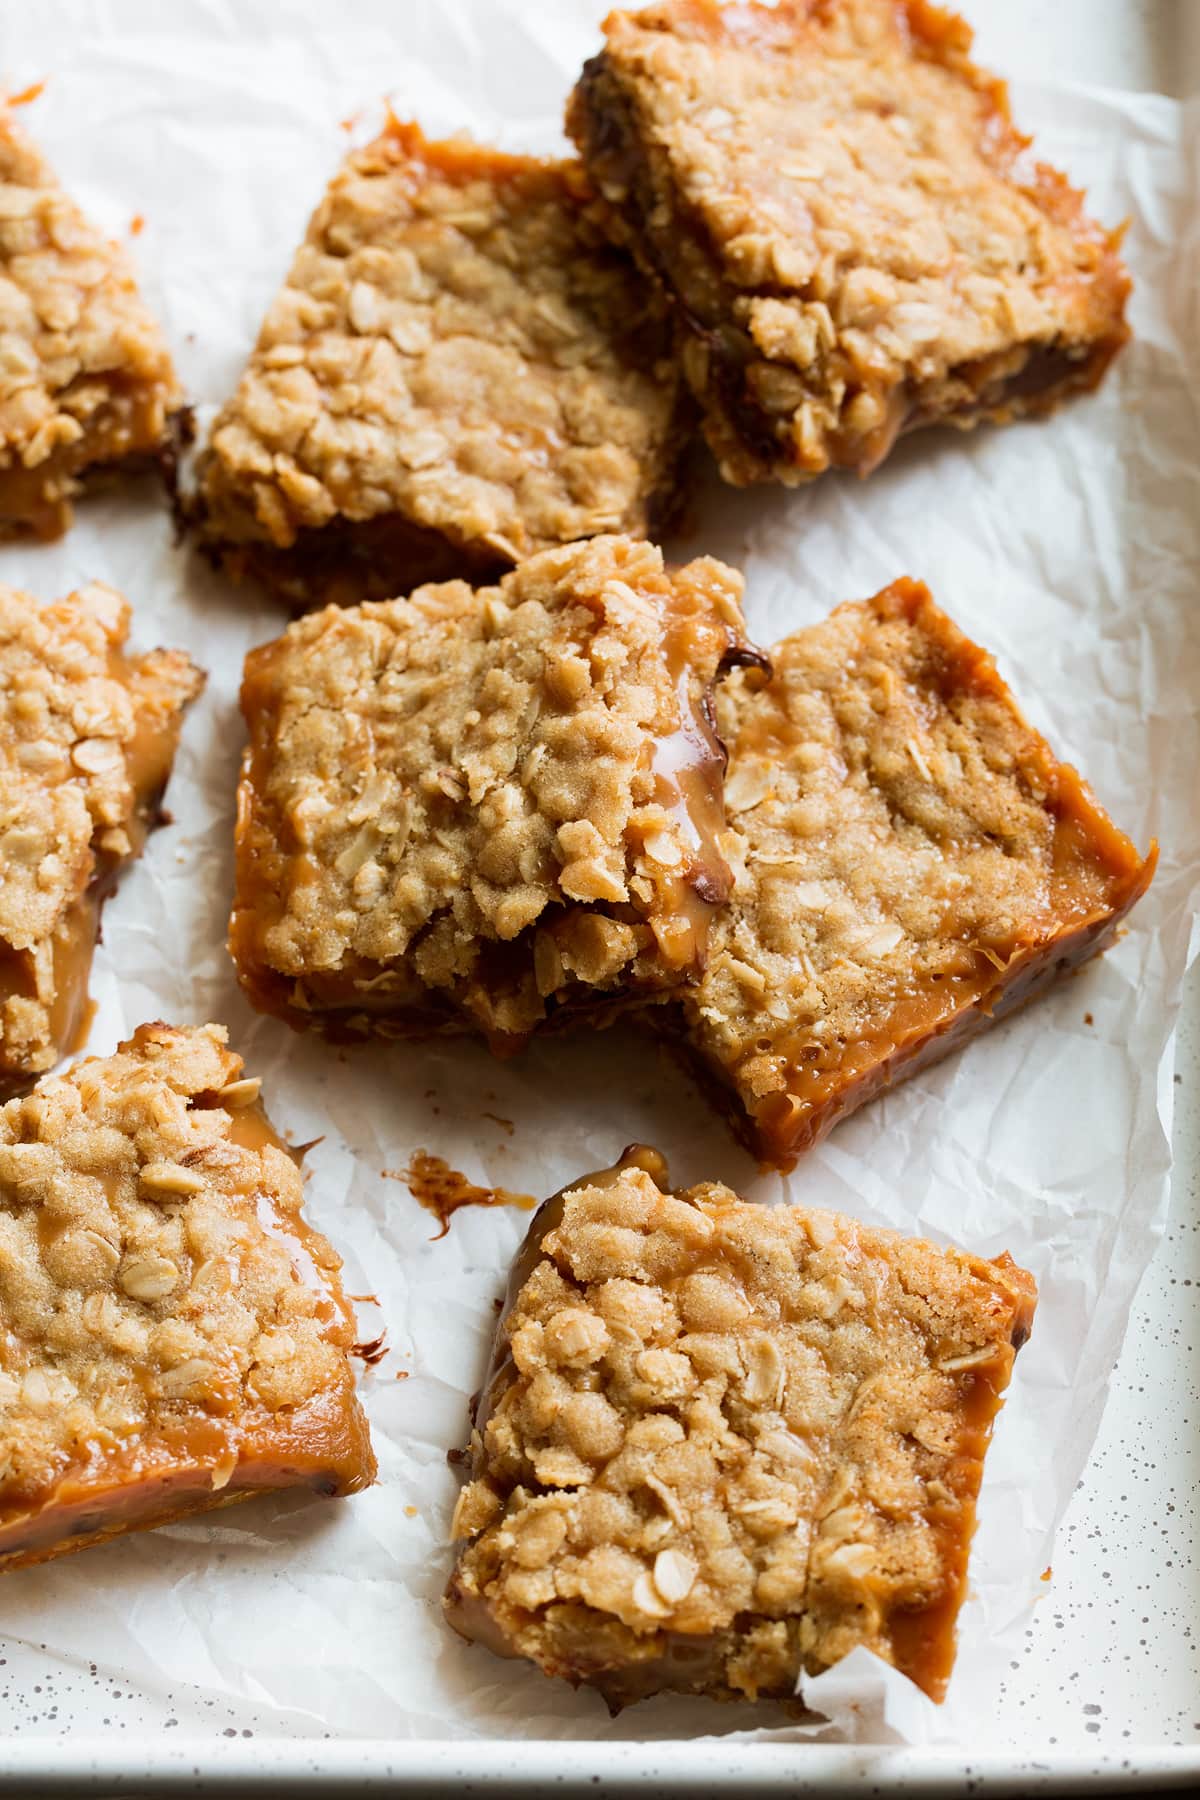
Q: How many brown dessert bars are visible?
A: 8